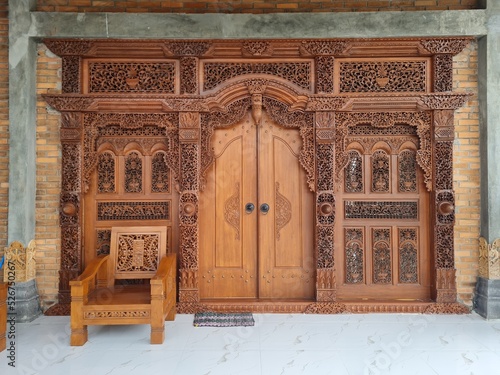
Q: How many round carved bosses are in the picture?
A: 4